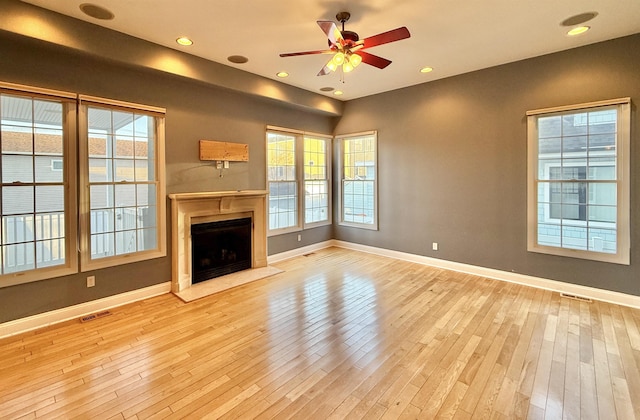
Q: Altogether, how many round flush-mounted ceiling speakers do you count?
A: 4